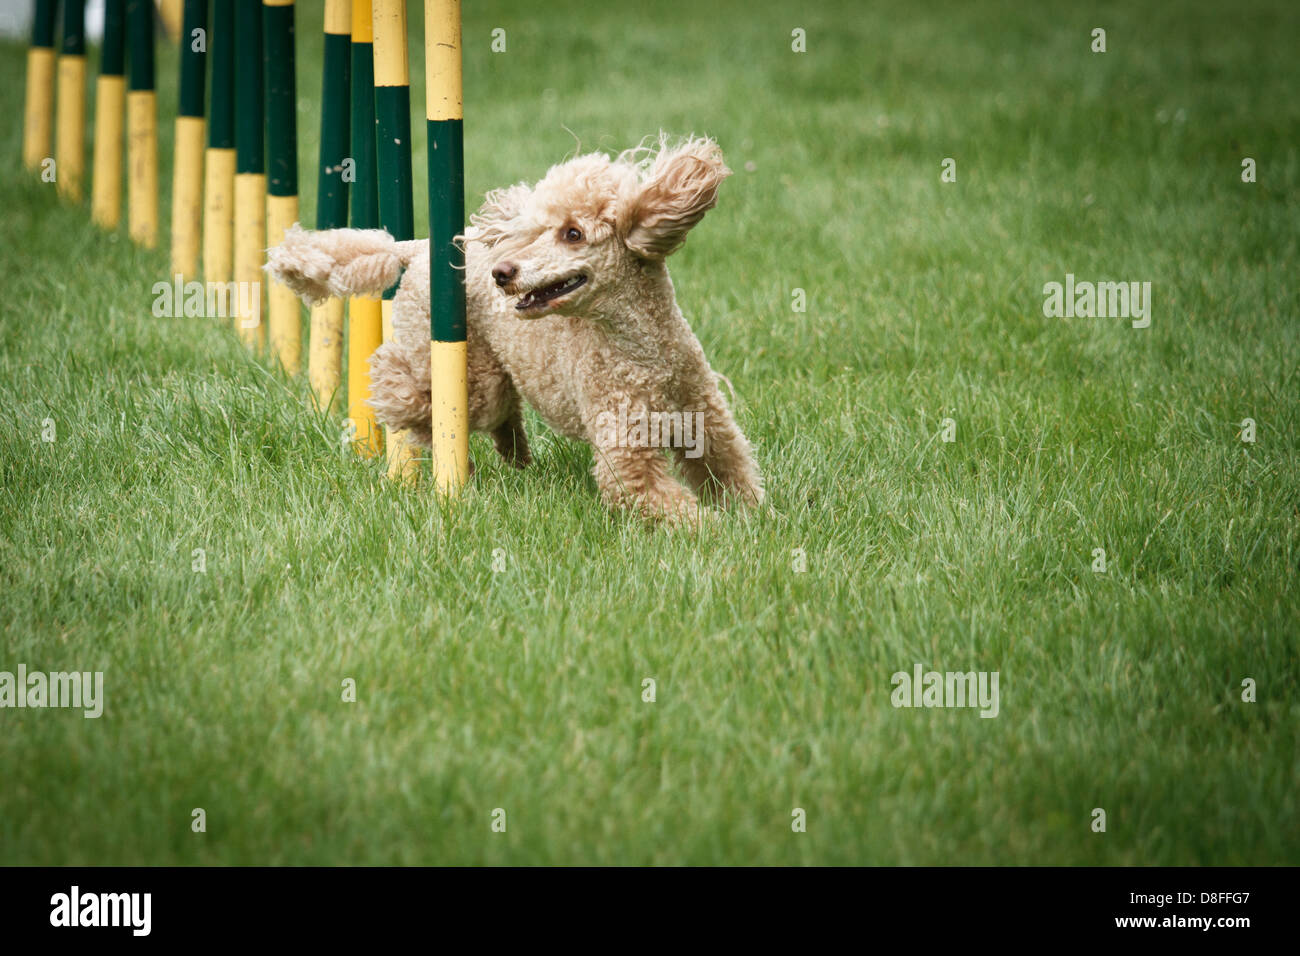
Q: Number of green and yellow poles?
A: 12